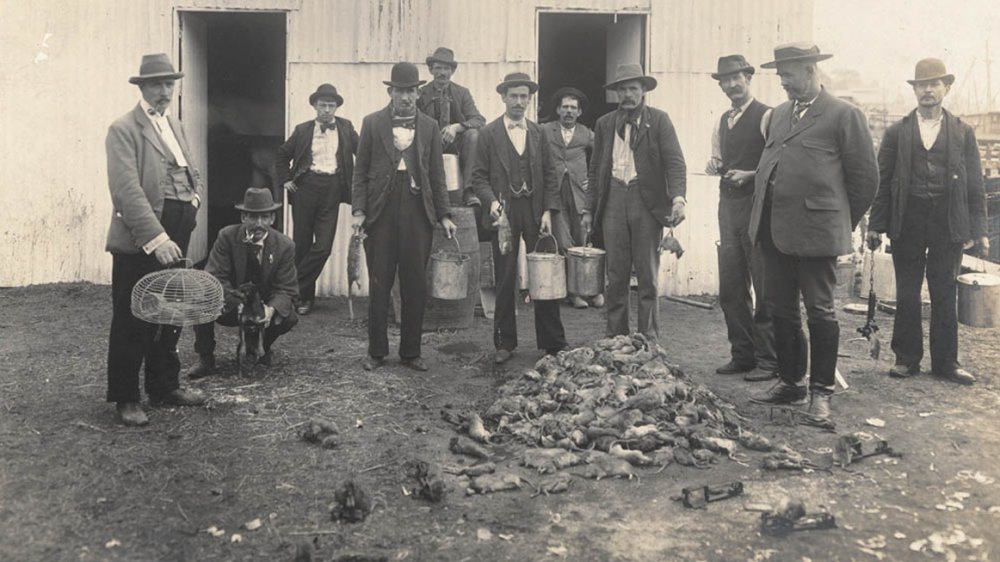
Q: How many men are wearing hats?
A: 11